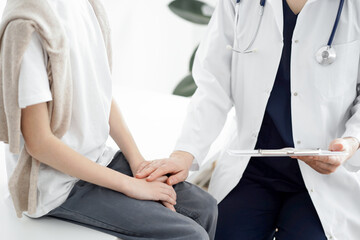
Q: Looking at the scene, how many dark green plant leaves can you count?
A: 3